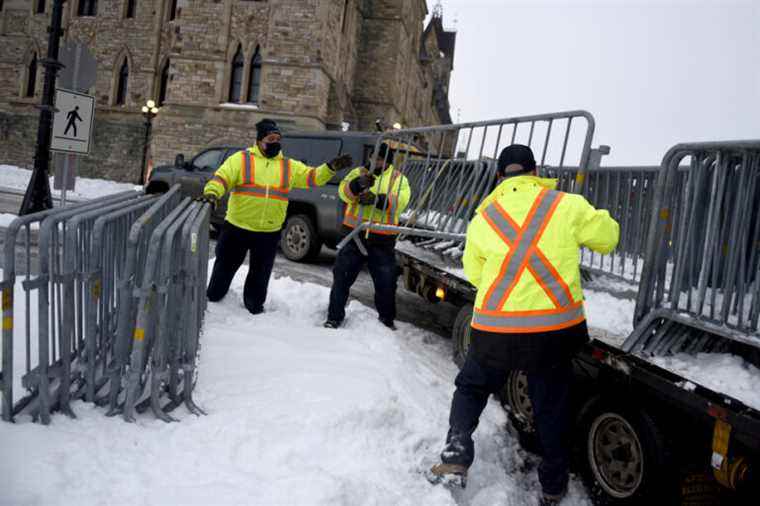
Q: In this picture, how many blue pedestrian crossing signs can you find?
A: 0